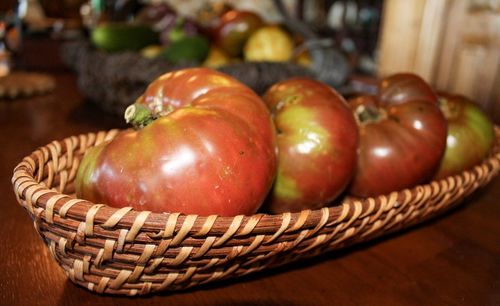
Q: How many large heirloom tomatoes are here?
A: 4